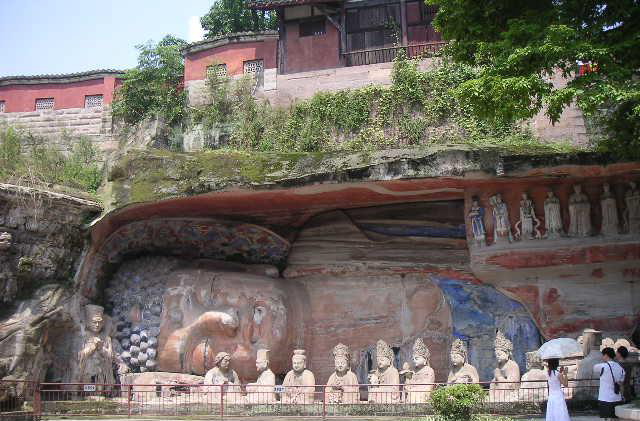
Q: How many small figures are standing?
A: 7